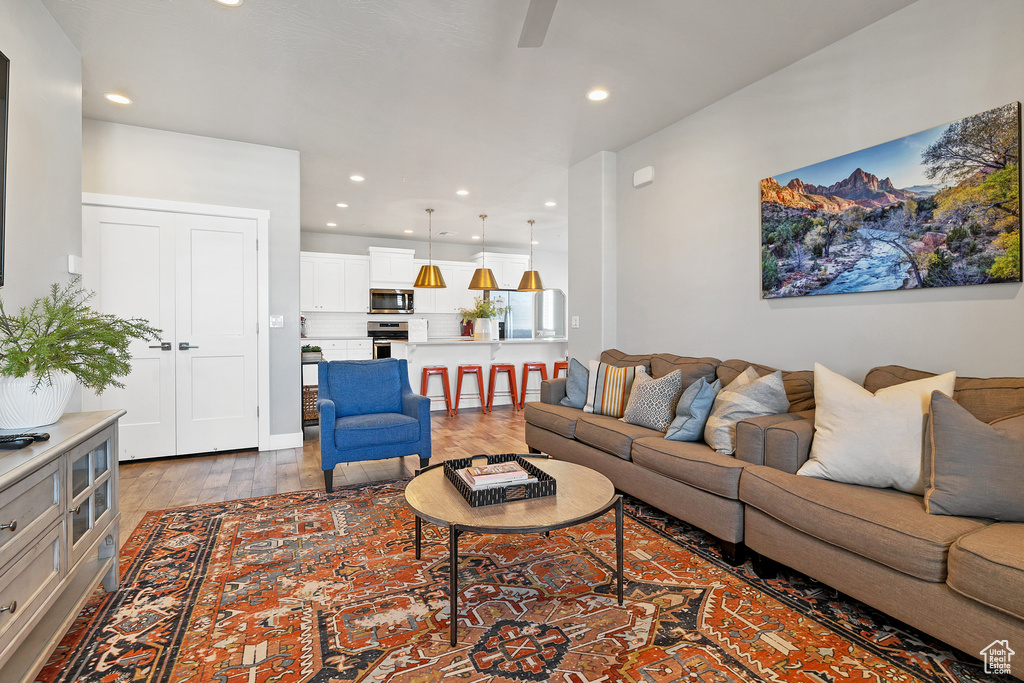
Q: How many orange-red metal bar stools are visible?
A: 5